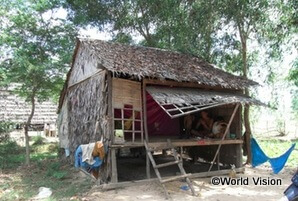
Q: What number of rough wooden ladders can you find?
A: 1